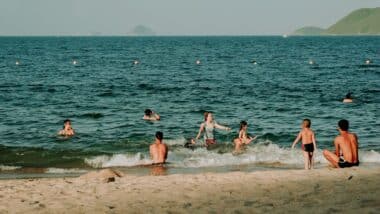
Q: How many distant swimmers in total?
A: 3